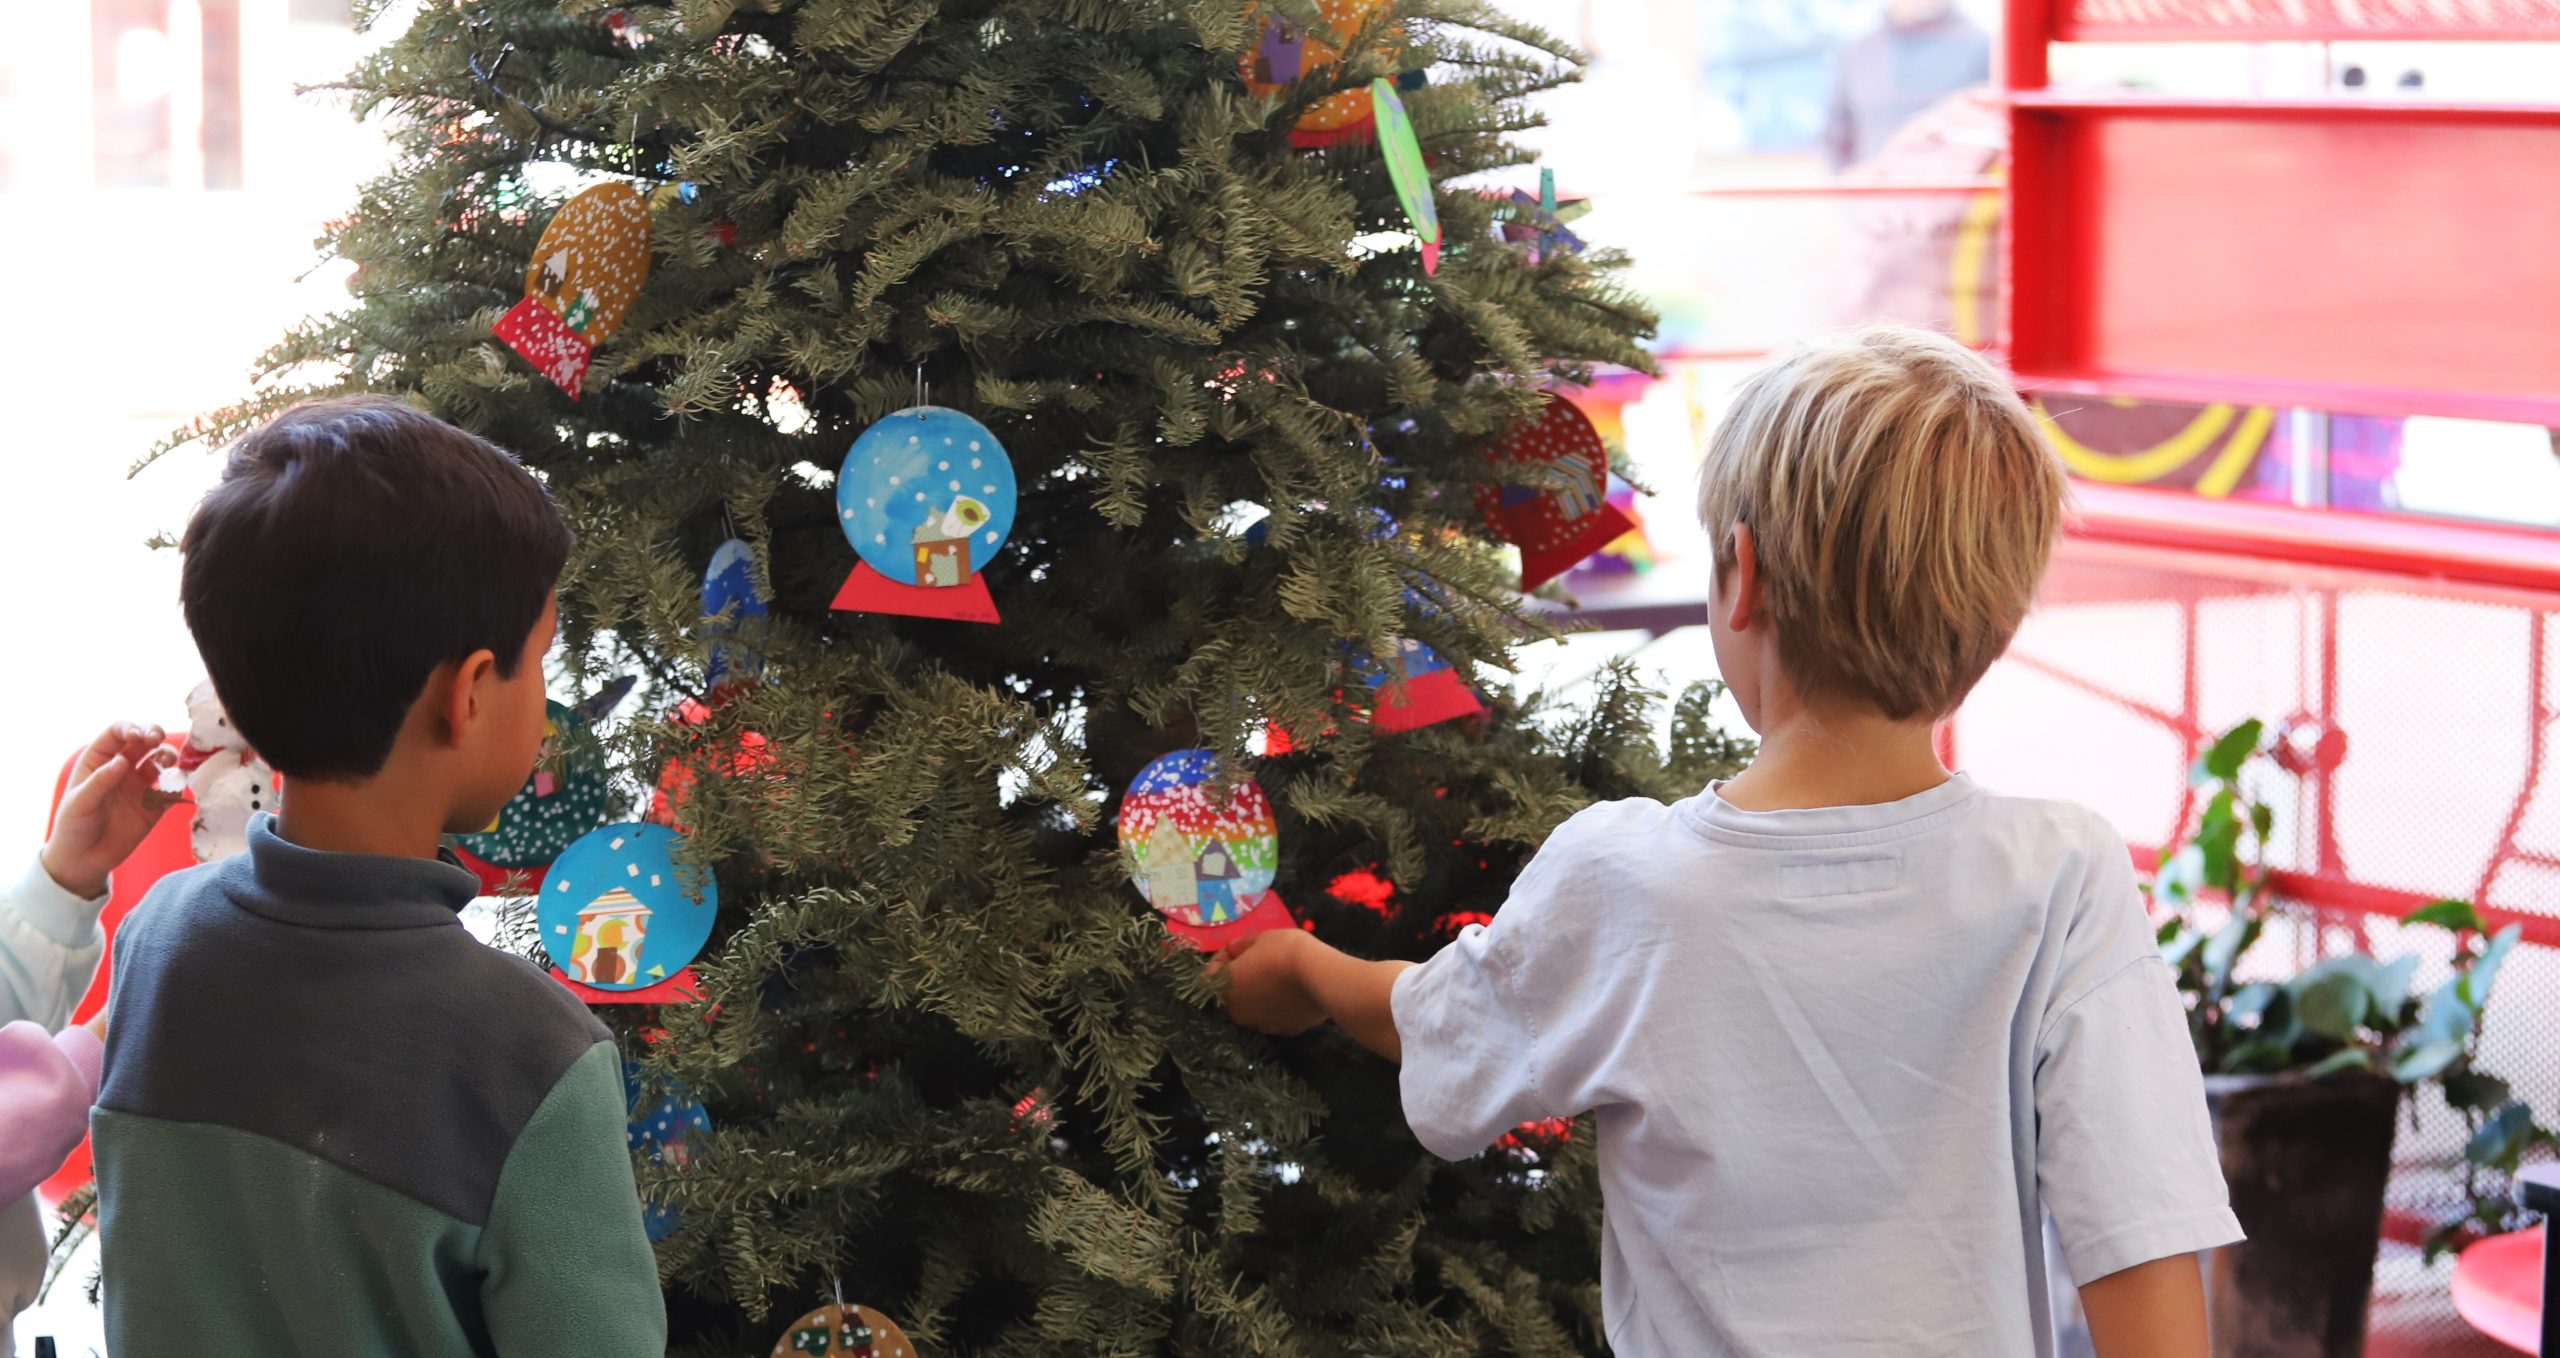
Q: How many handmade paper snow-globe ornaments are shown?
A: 12